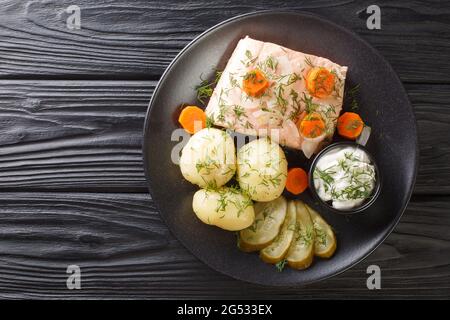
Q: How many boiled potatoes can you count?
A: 3